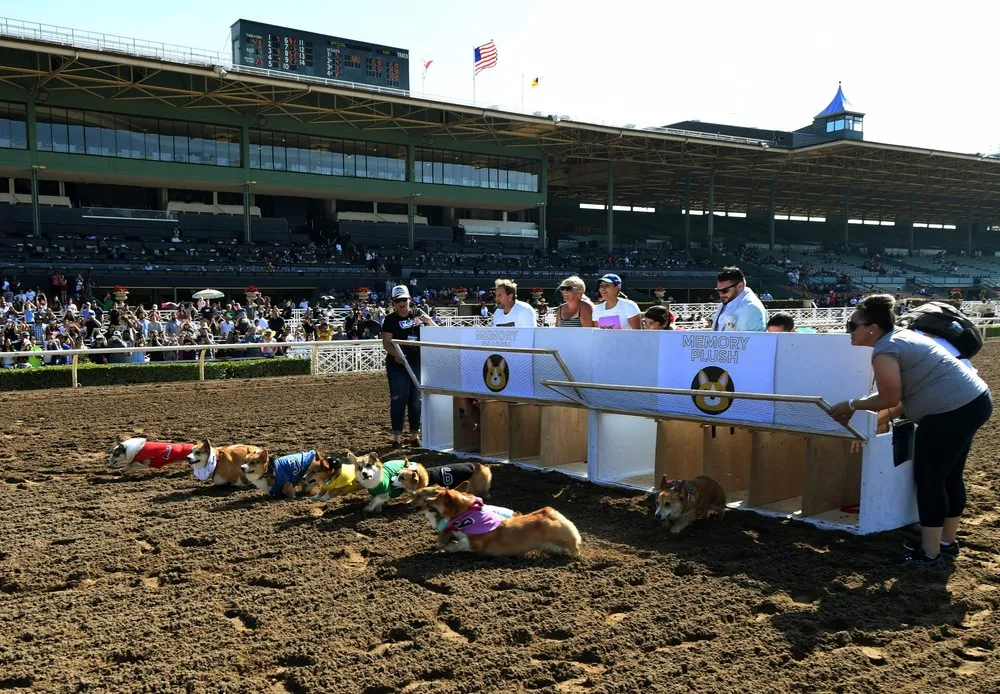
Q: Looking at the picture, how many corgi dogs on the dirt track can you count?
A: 9